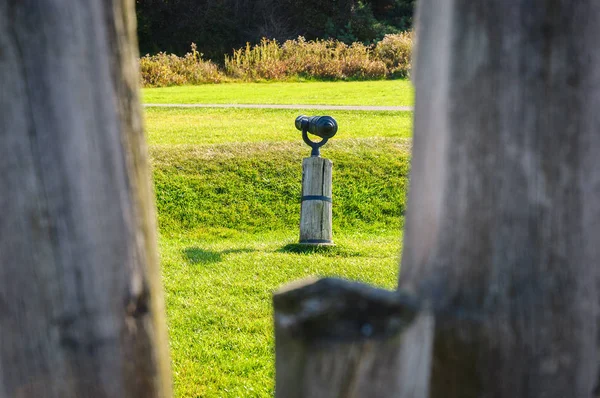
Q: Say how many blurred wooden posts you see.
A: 3